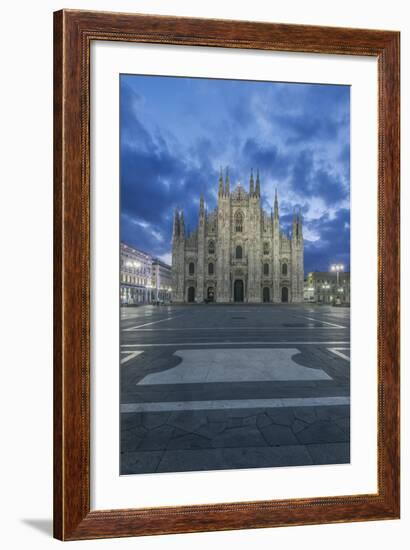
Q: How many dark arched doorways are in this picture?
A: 5